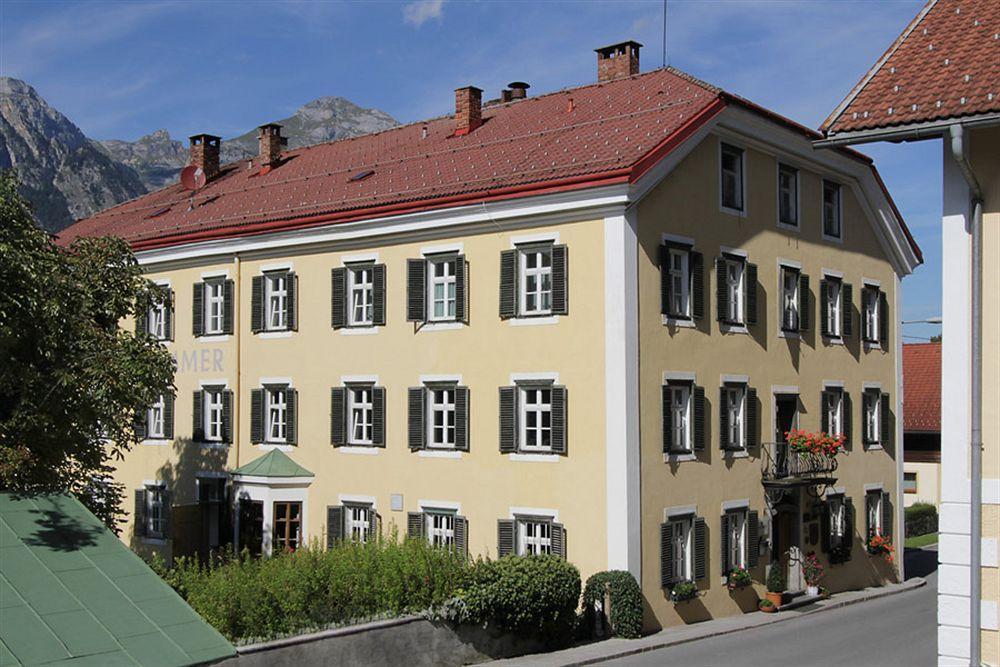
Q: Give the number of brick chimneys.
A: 4